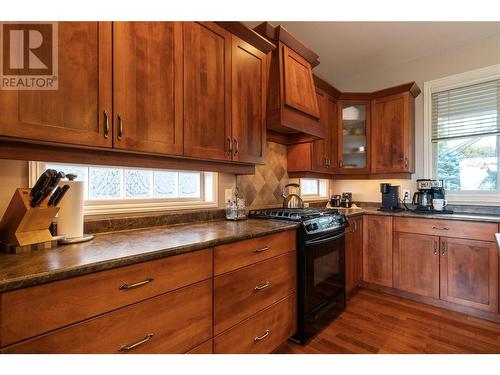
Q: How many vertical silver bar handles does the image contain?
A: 11